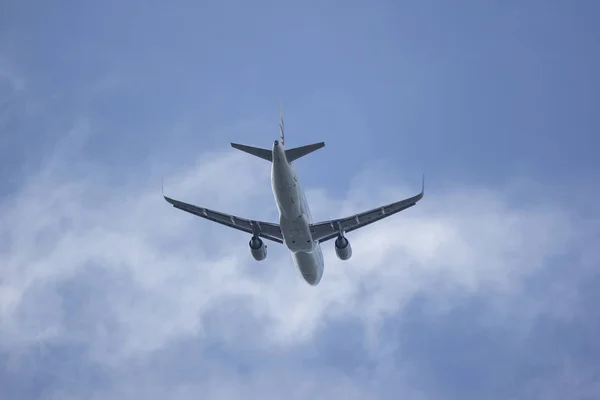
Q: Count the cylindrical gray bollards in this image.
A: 0